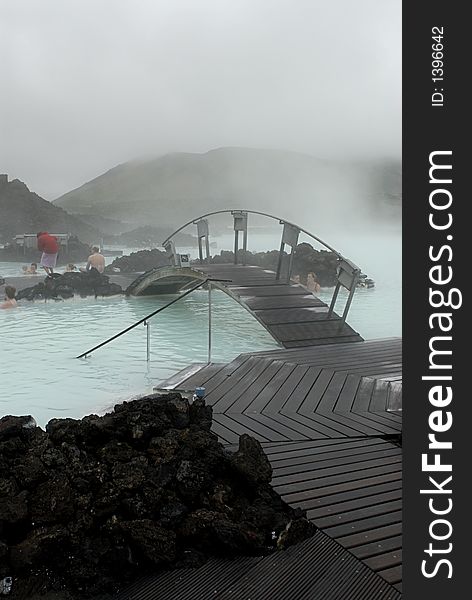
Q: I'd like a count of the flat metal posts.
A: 5